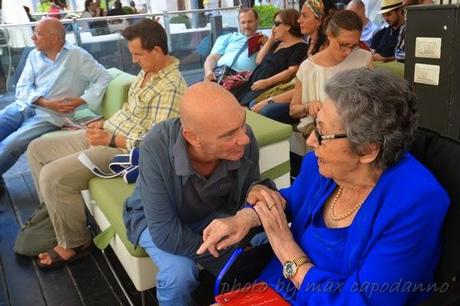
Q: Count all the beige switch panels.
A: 2